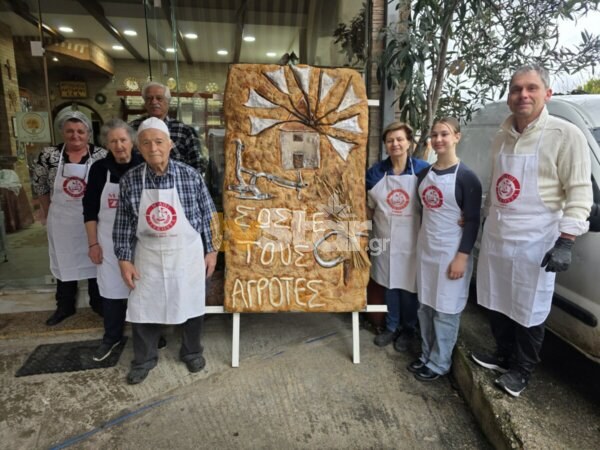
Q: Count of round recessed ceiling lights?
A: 8